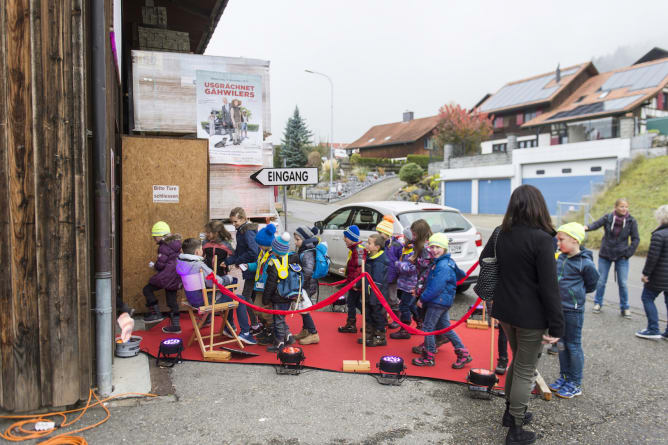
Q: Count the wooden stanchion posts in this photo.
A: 4